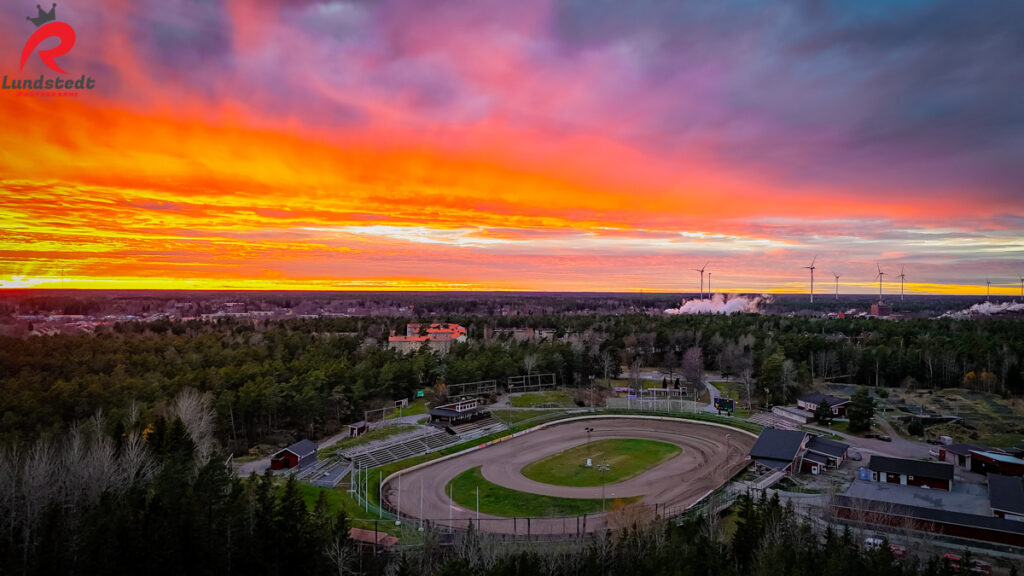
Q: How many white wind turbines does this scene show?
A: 8